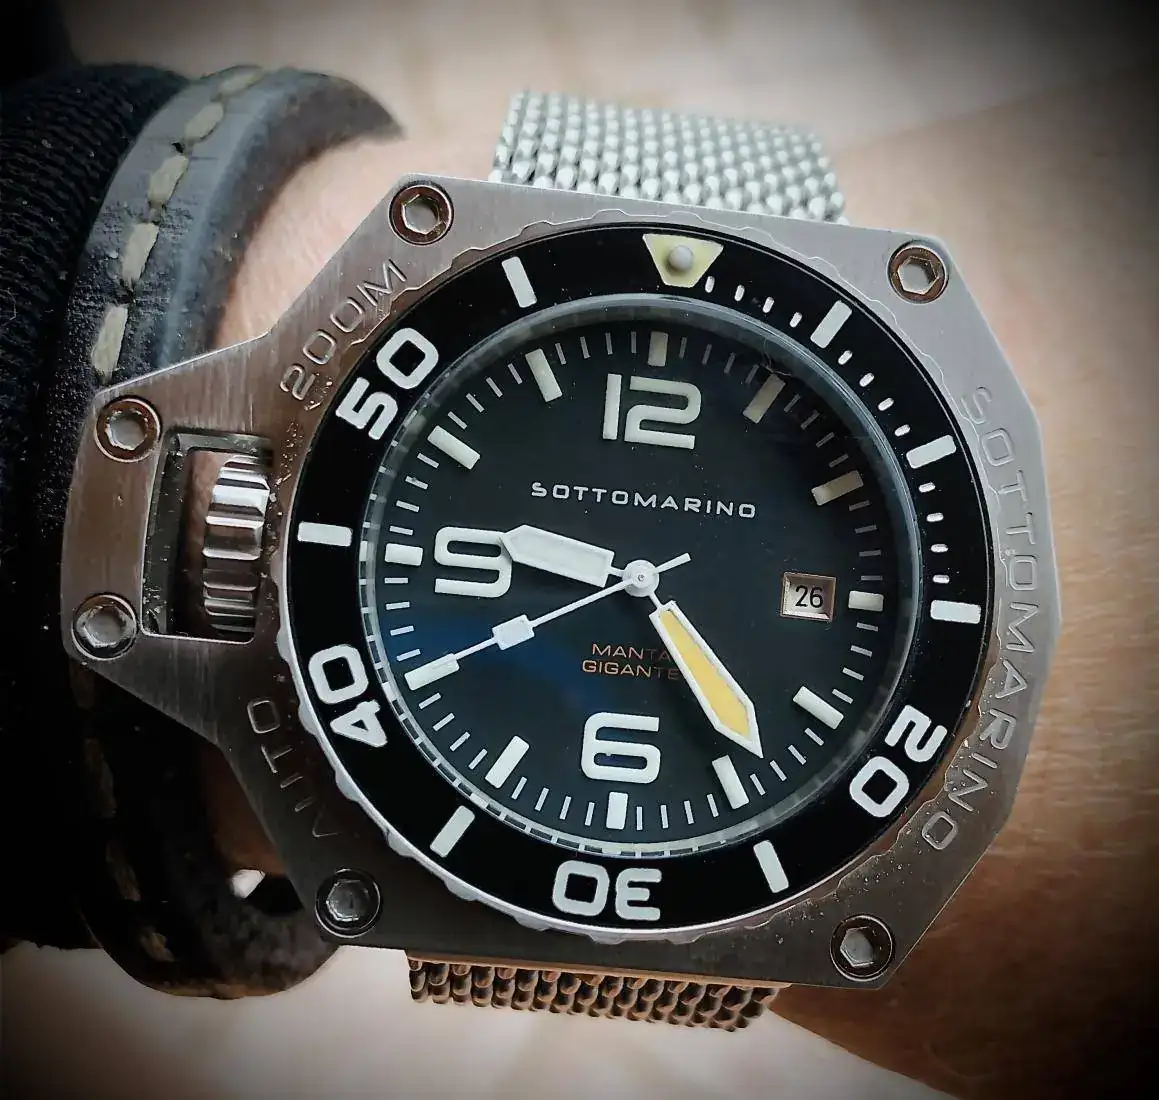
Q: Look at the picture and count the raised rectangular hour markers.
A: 12